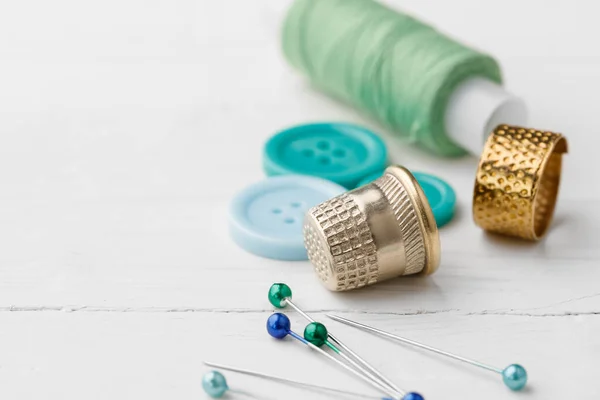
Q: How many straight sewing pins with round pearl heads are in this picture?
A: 6